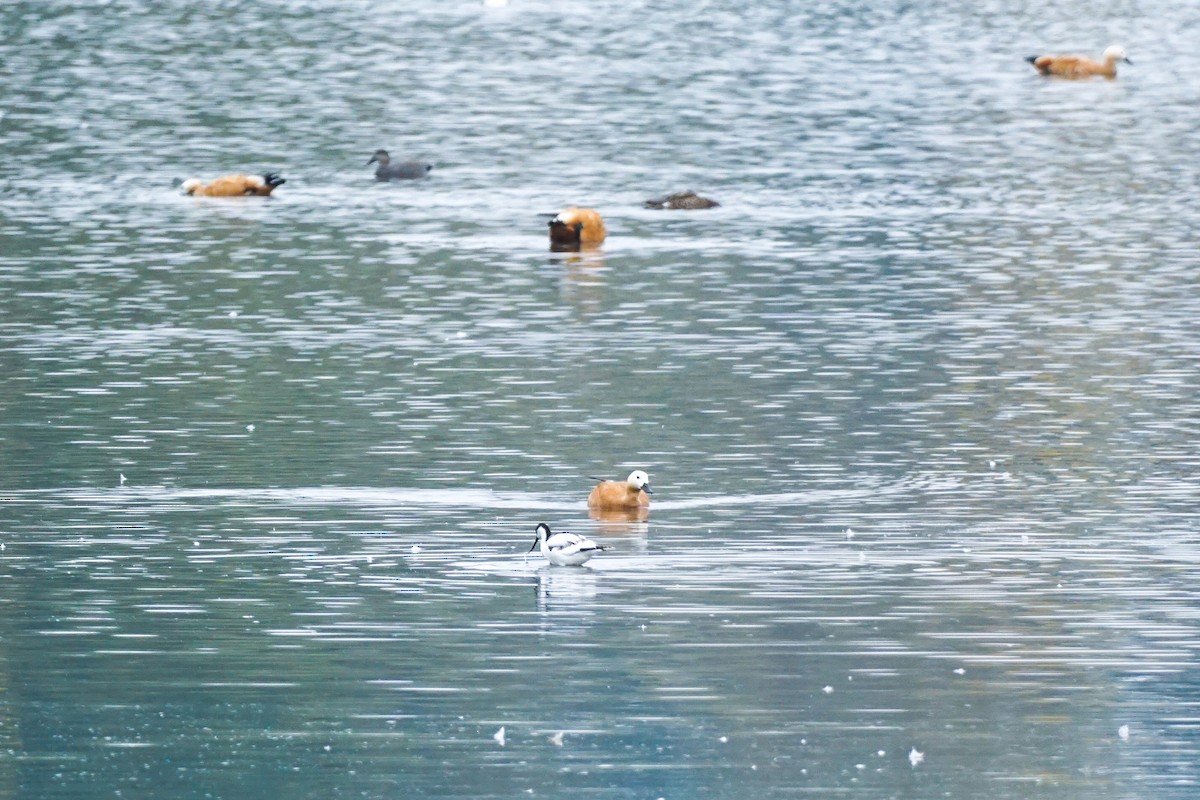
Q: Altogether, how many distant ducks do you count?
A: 5